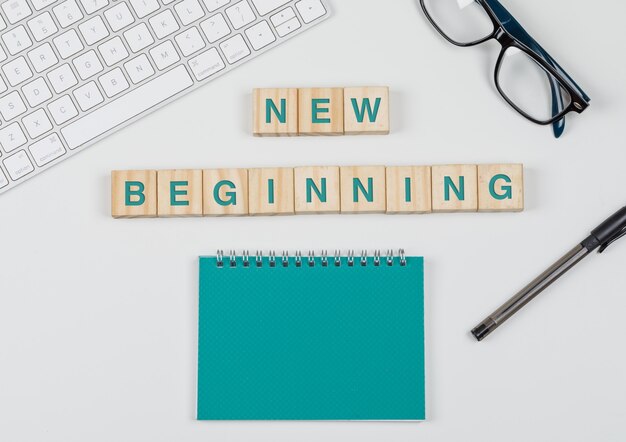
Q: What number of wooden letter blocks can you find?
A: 12